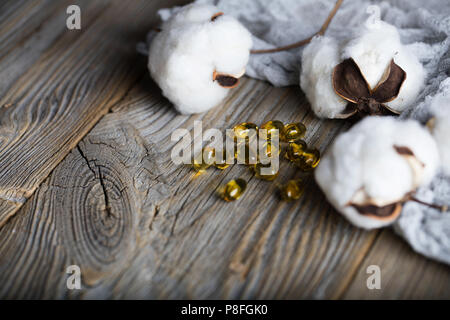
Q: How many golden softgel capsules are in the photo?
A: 12